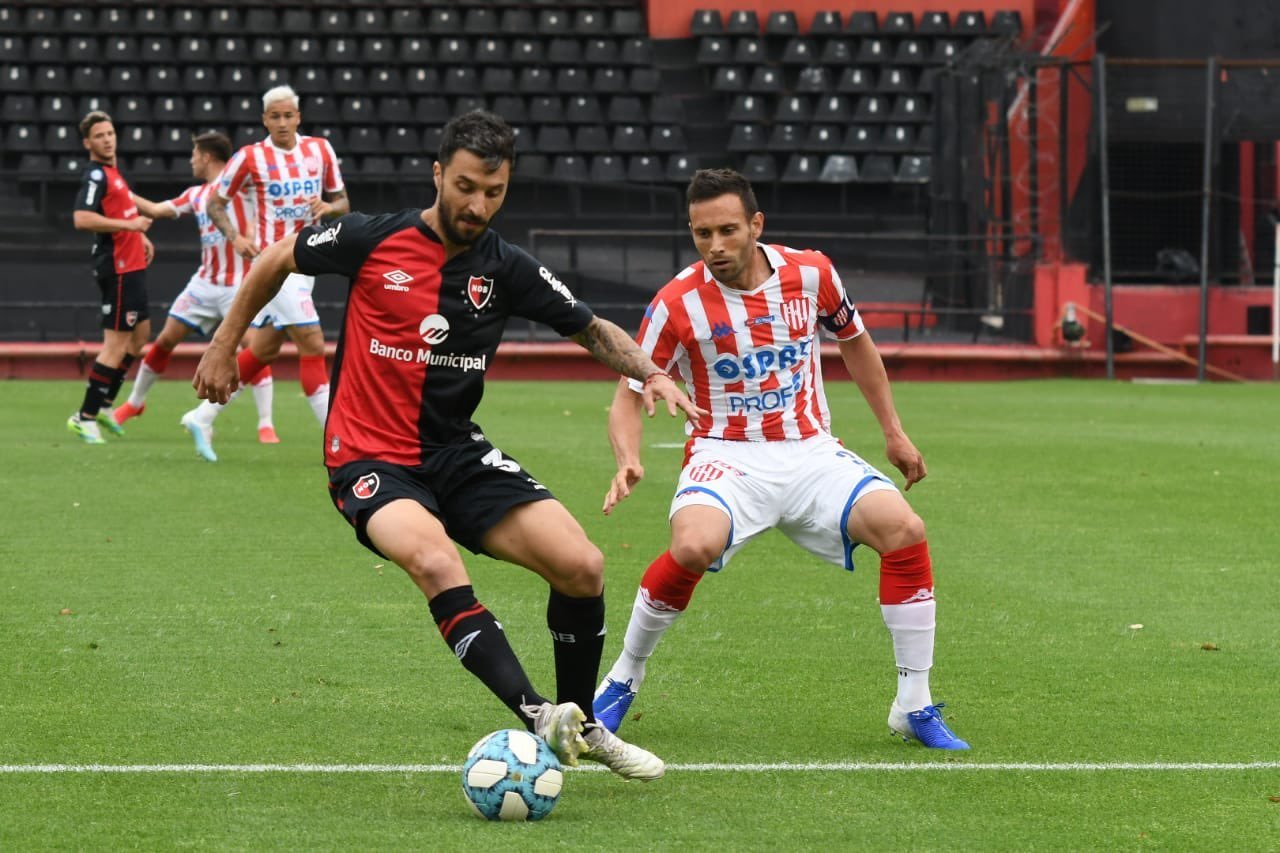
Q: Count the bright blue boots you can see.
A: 2